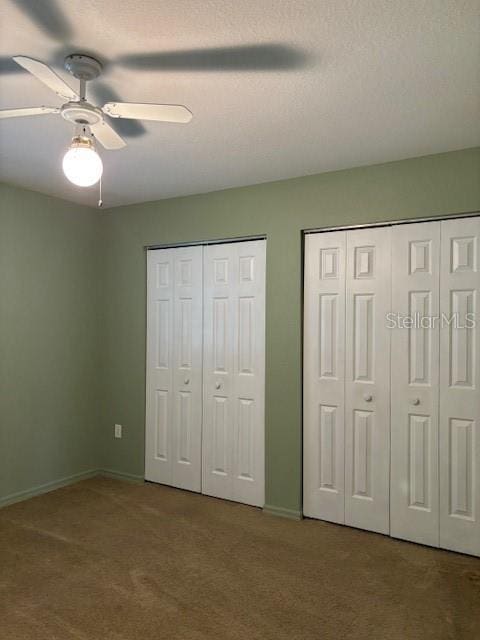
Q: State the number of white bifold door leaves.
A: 8